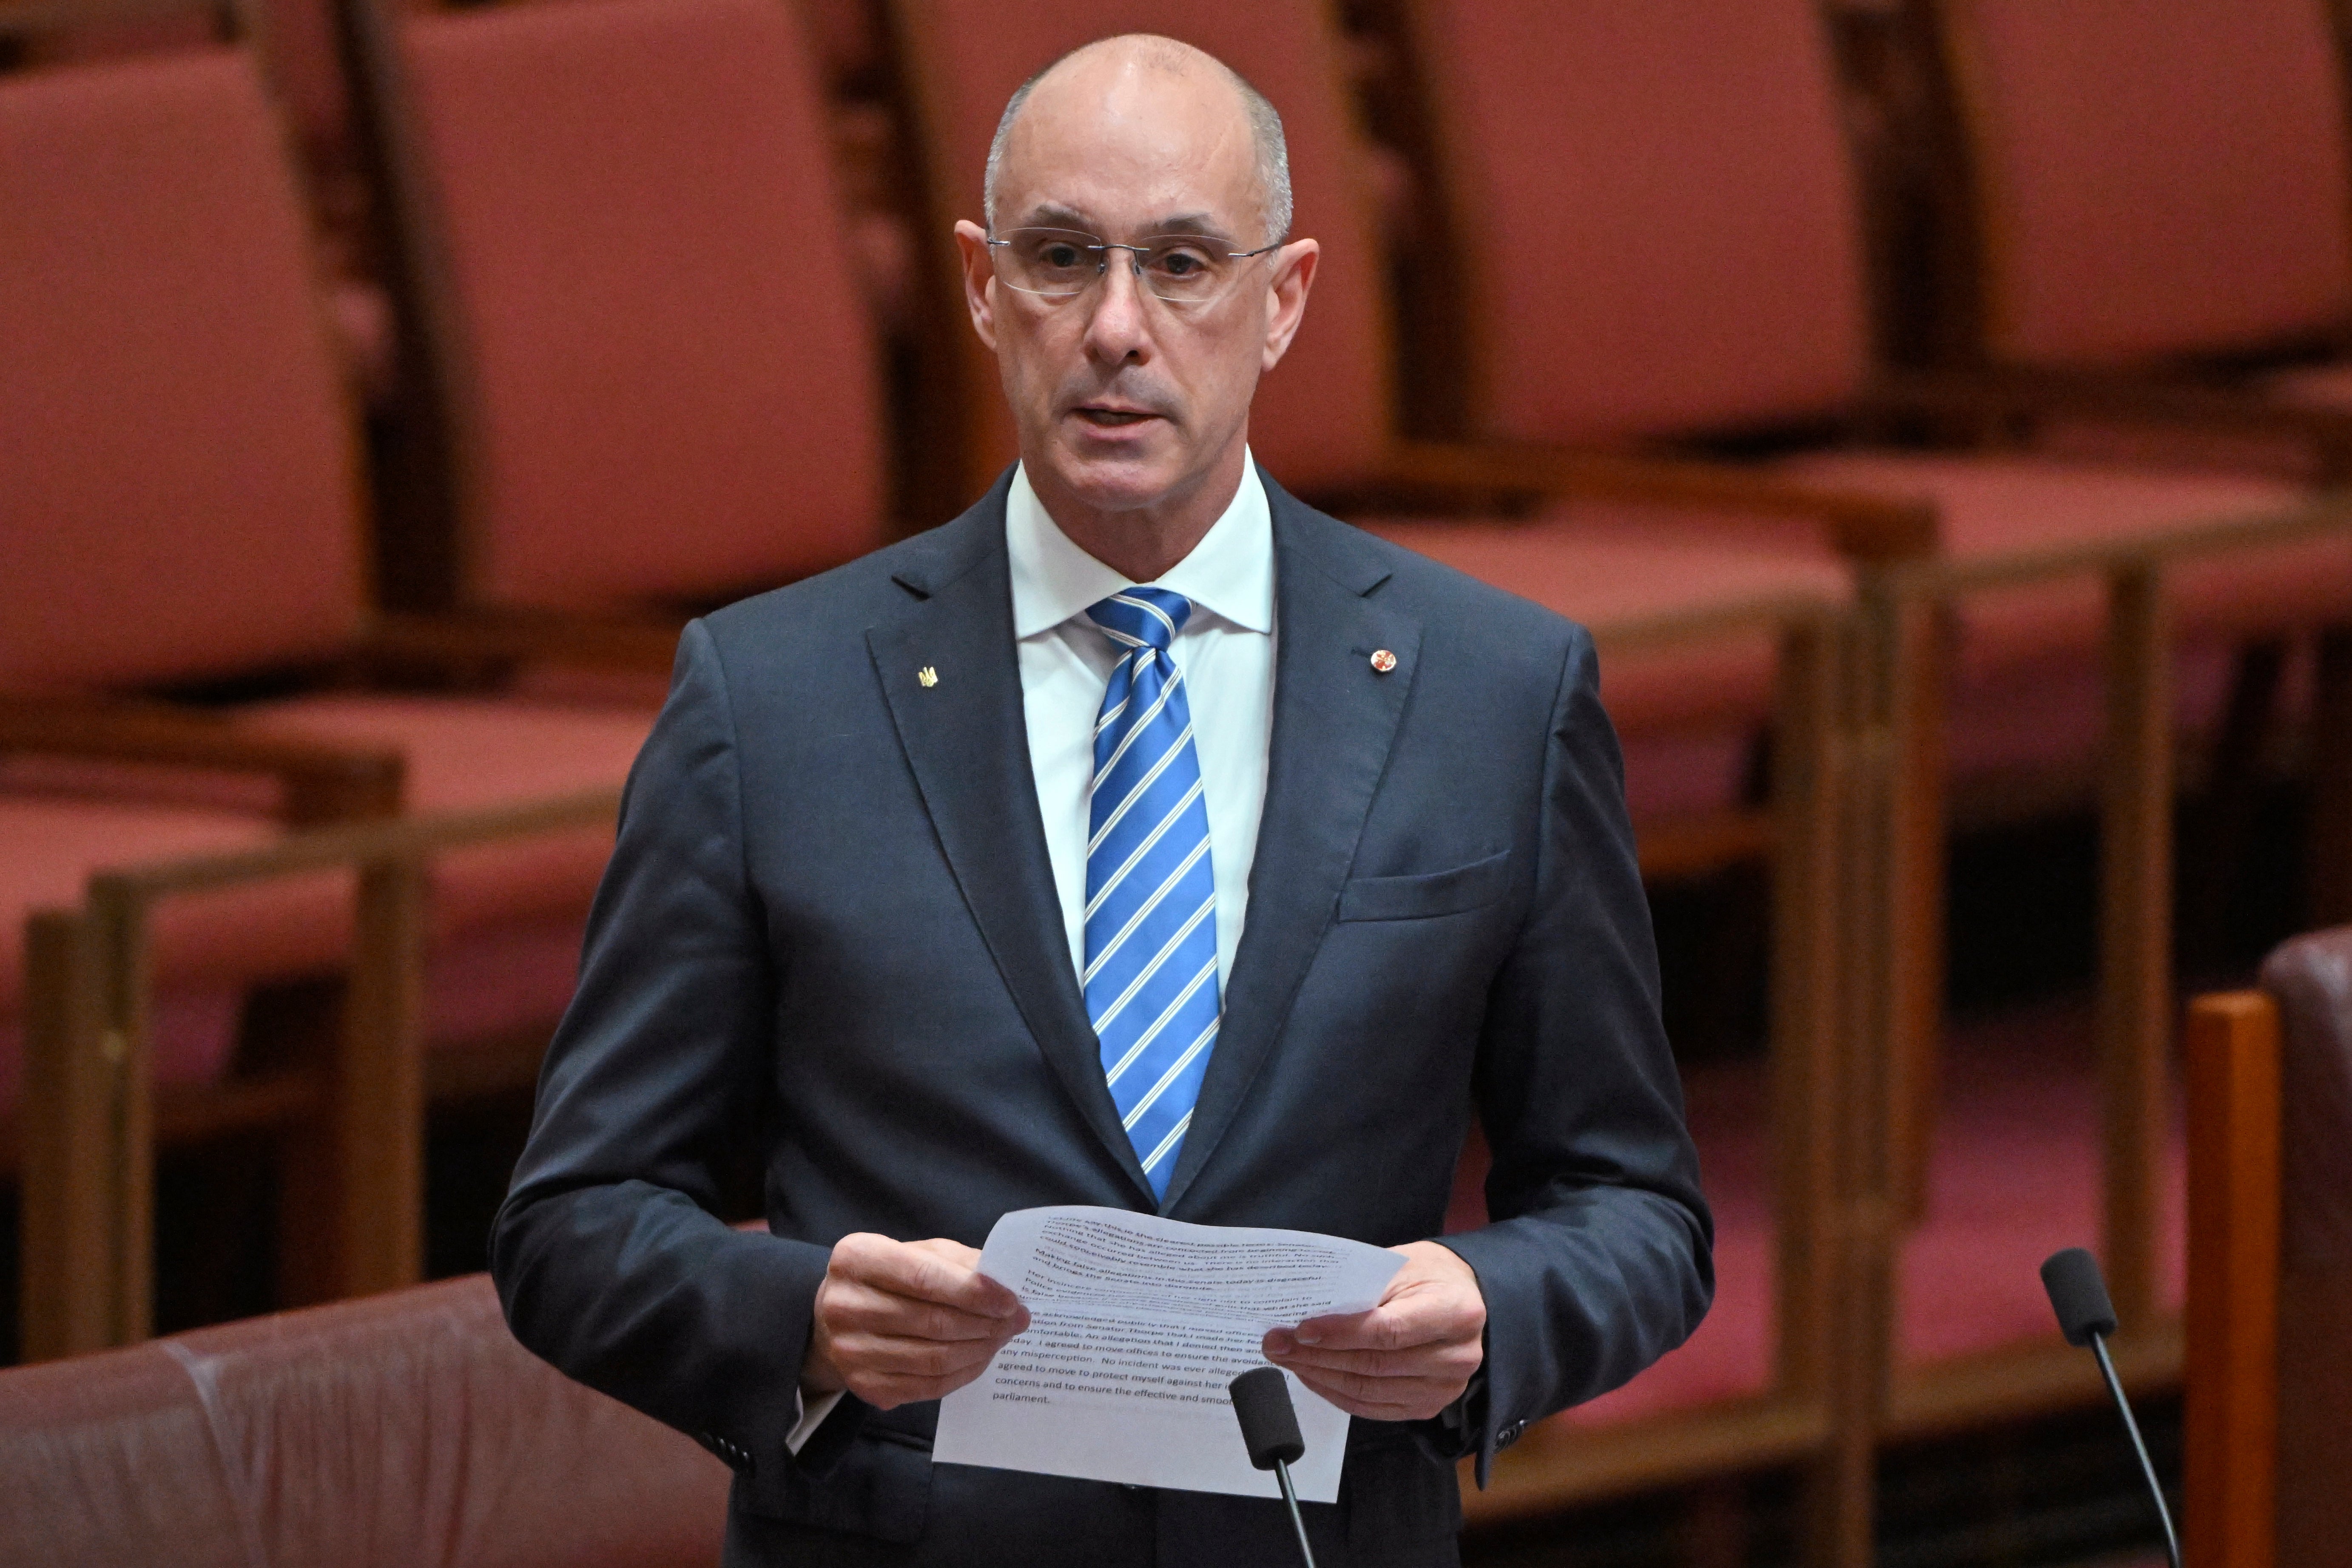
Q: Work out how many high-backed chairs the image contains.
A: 5